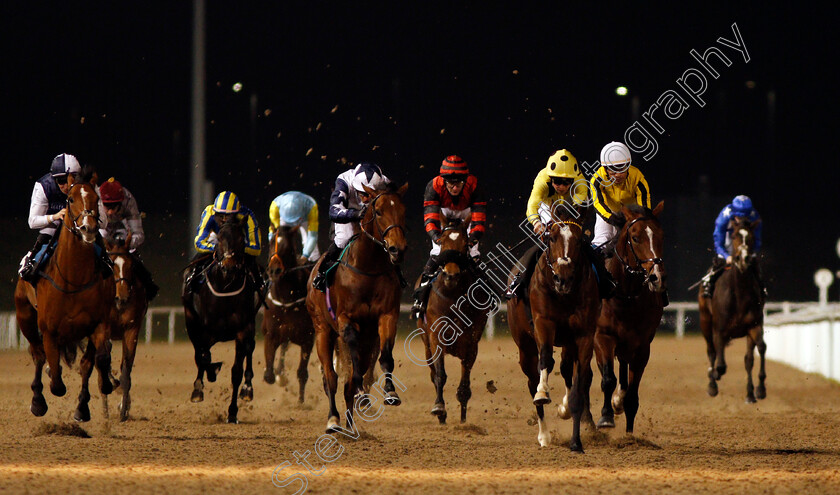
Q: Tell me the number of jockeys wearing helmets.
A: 9